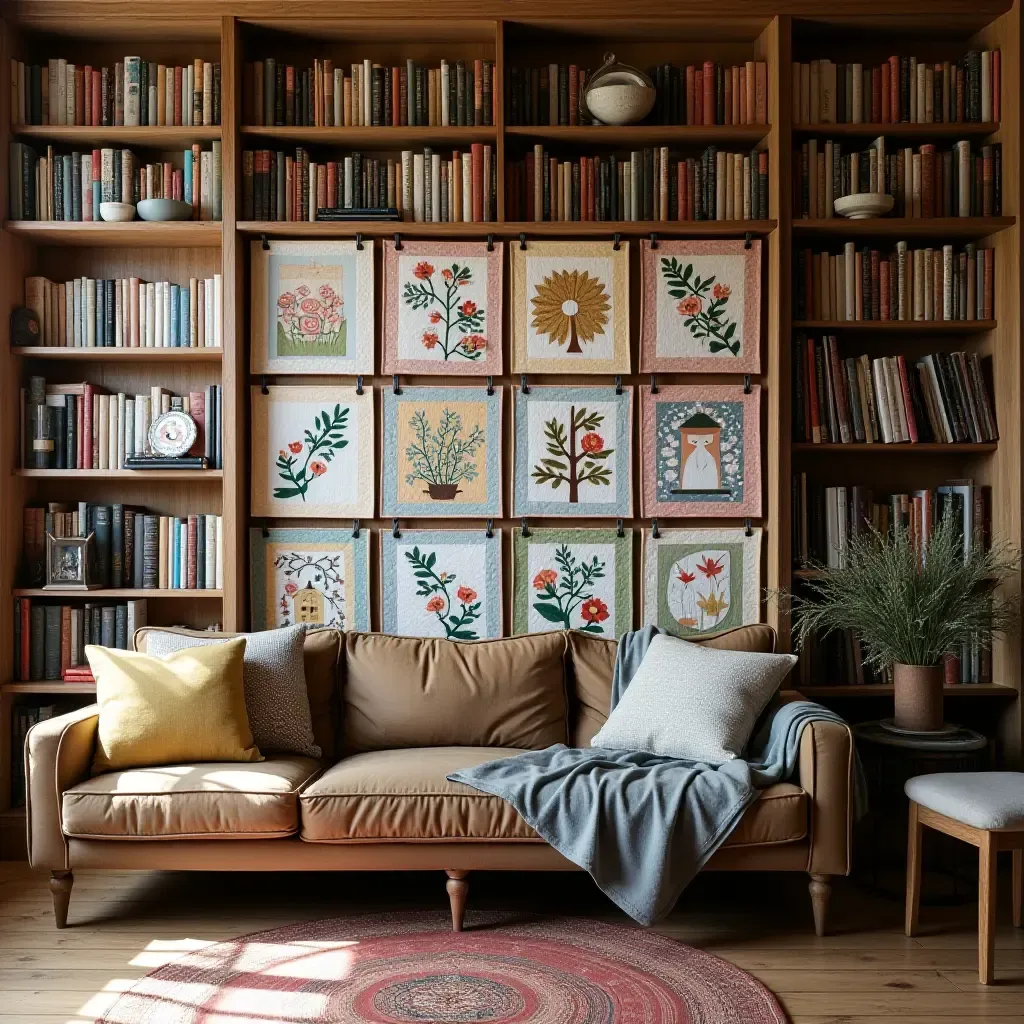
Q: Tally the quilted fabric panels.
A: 12